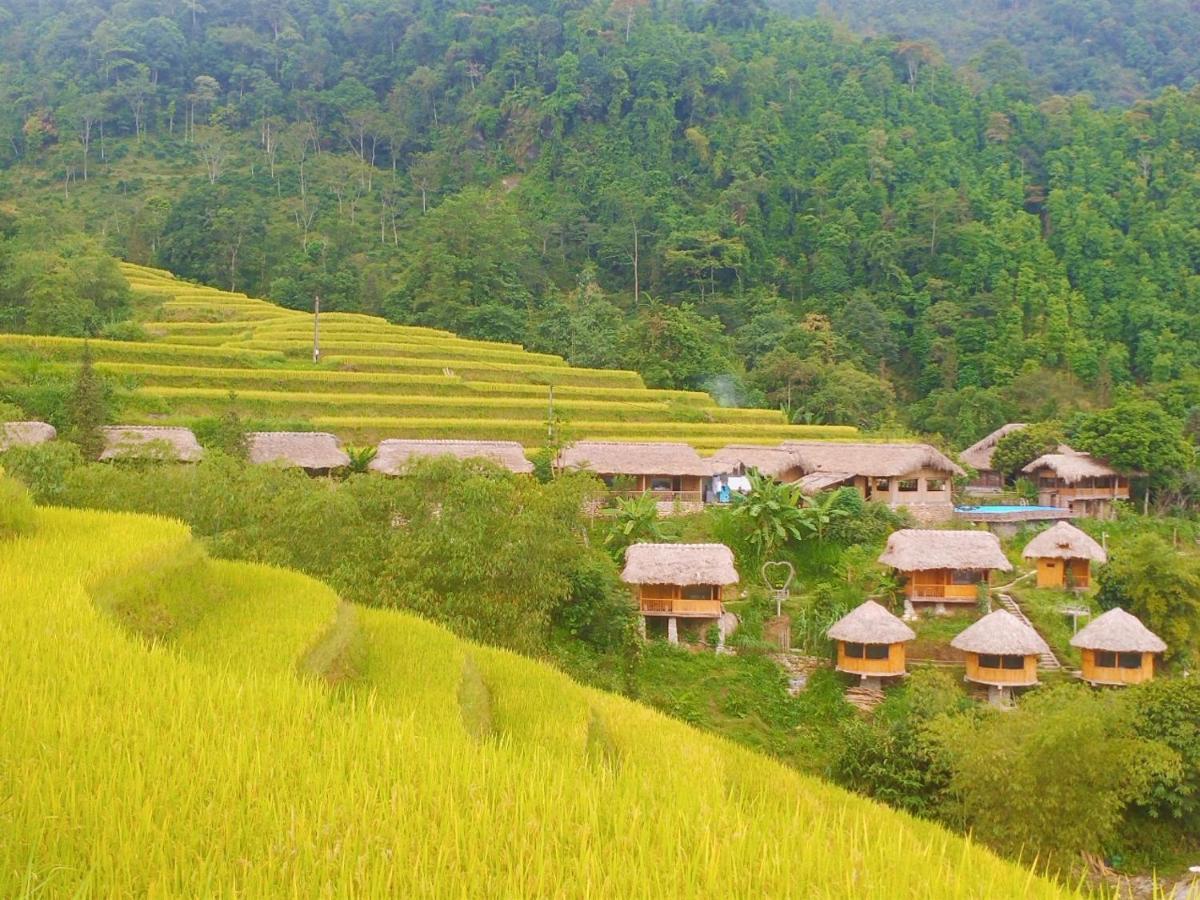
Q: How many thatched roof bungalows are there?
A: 15